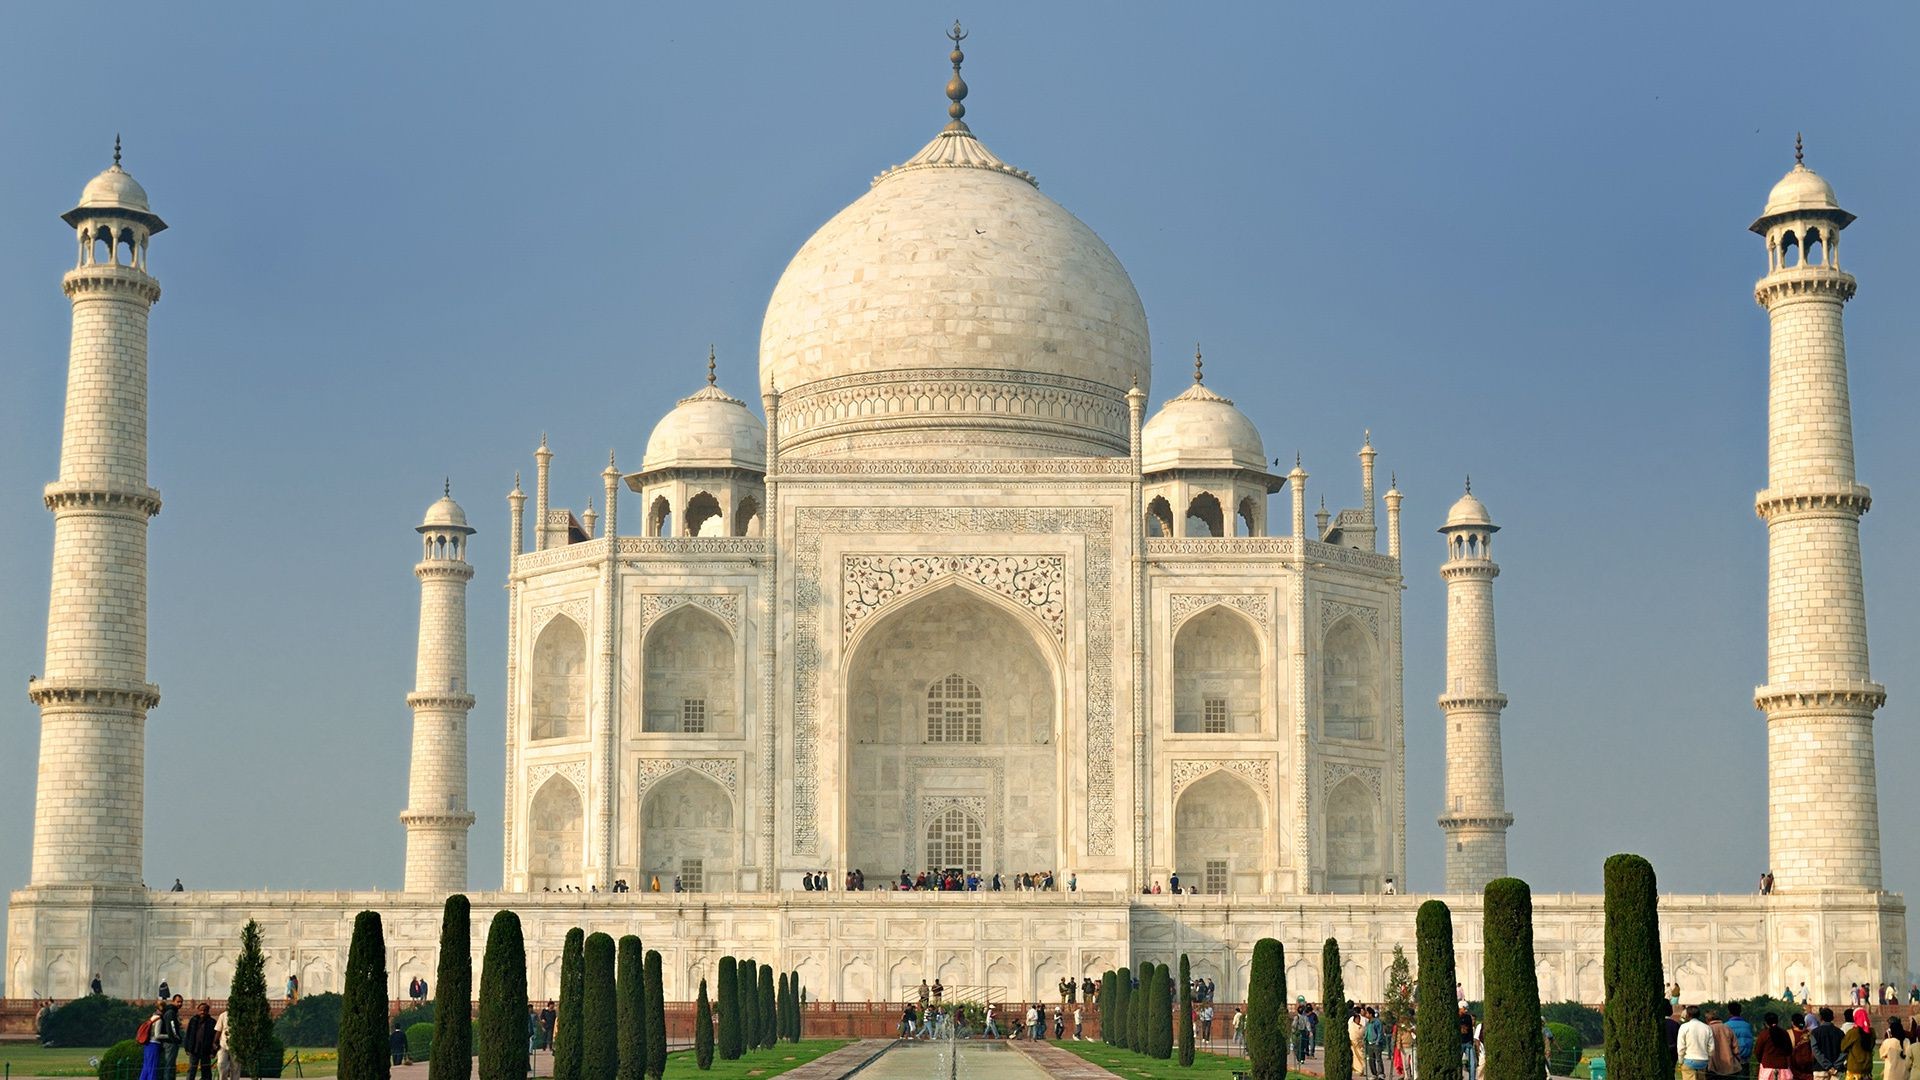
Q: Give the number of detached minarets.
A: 4